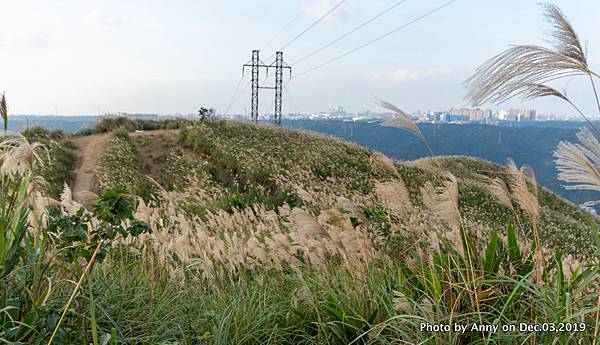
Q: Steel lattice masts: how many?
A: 2